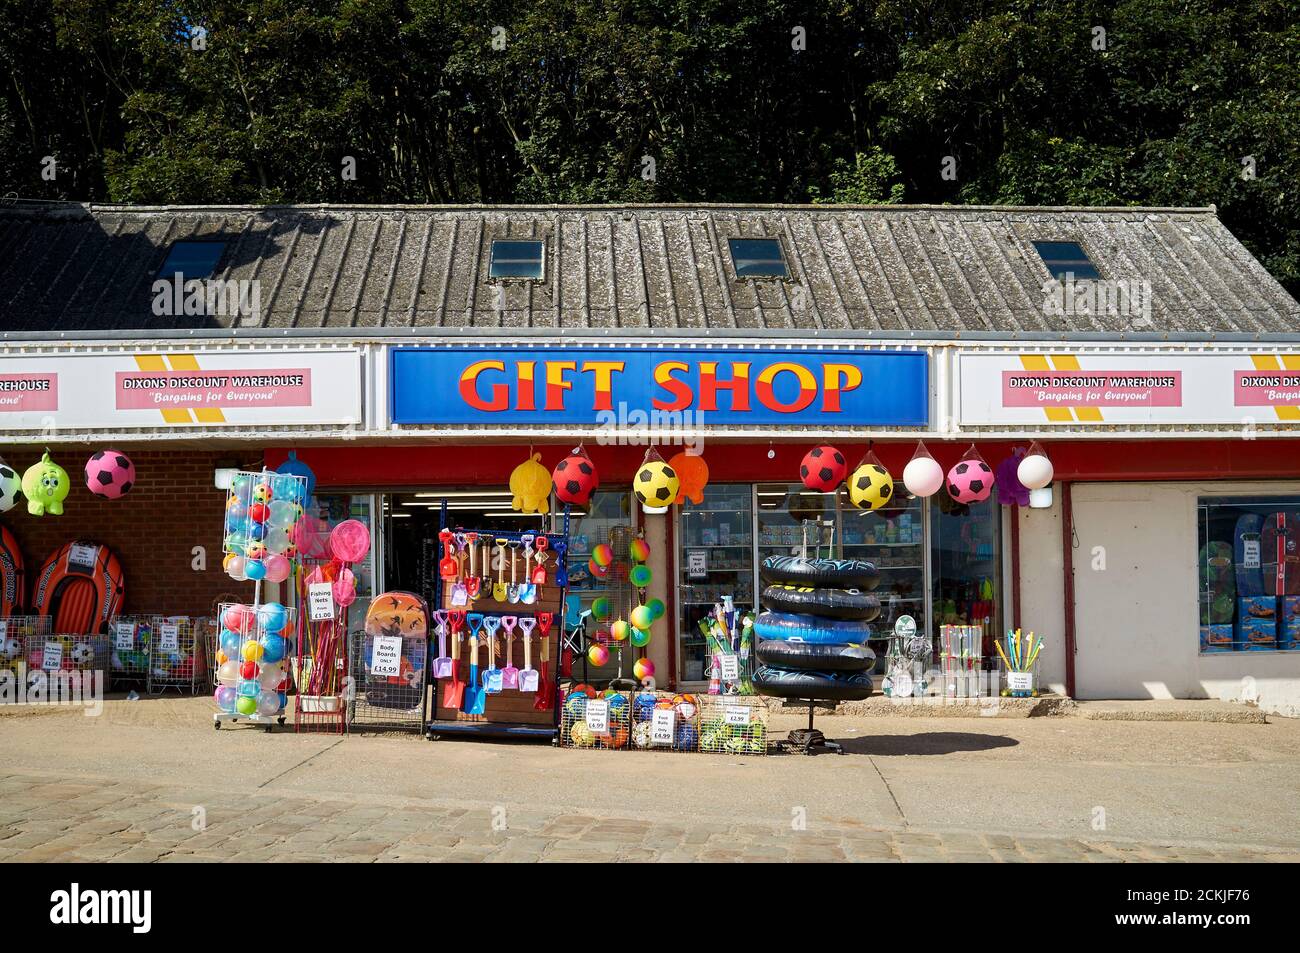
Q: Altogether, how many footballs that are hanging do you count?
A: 7